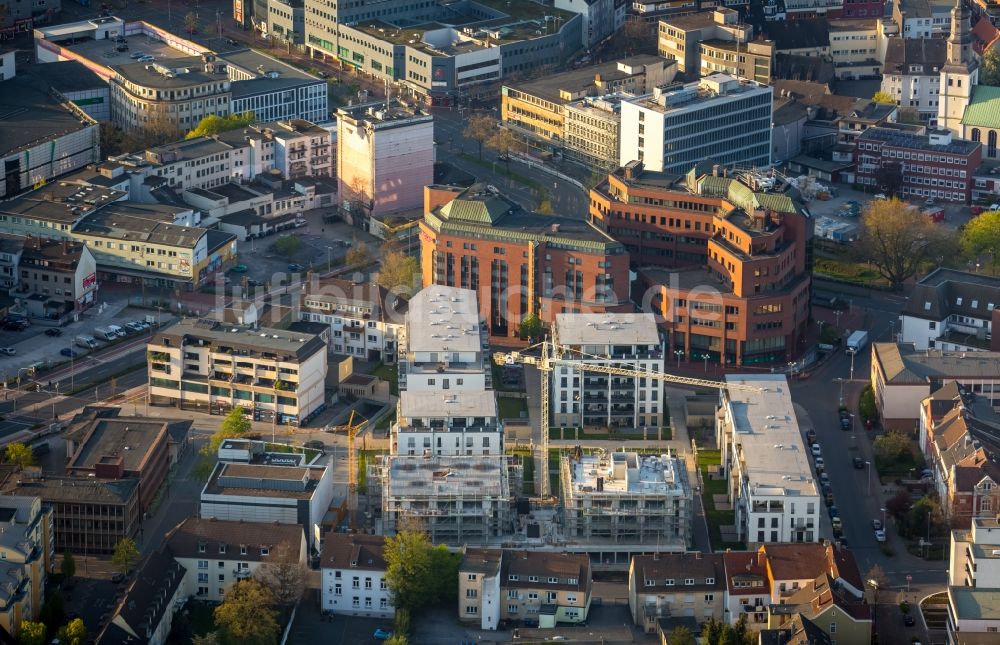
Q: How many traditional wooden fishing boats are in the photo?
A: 0